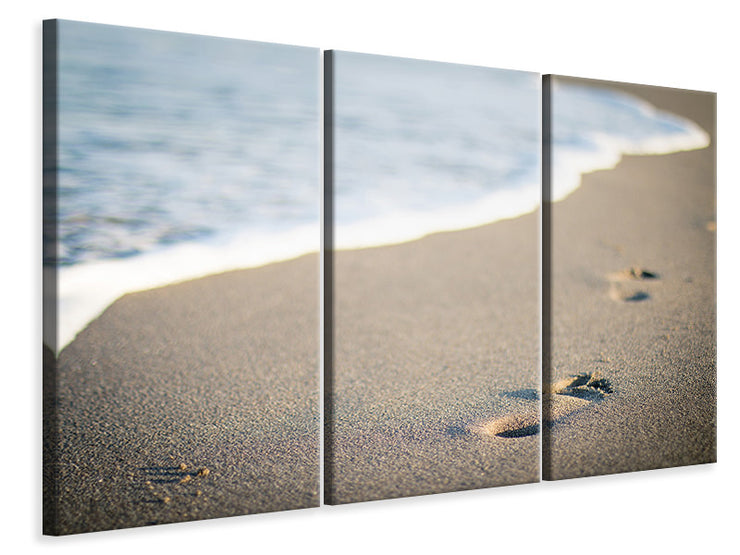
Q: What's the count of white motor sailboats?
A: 0